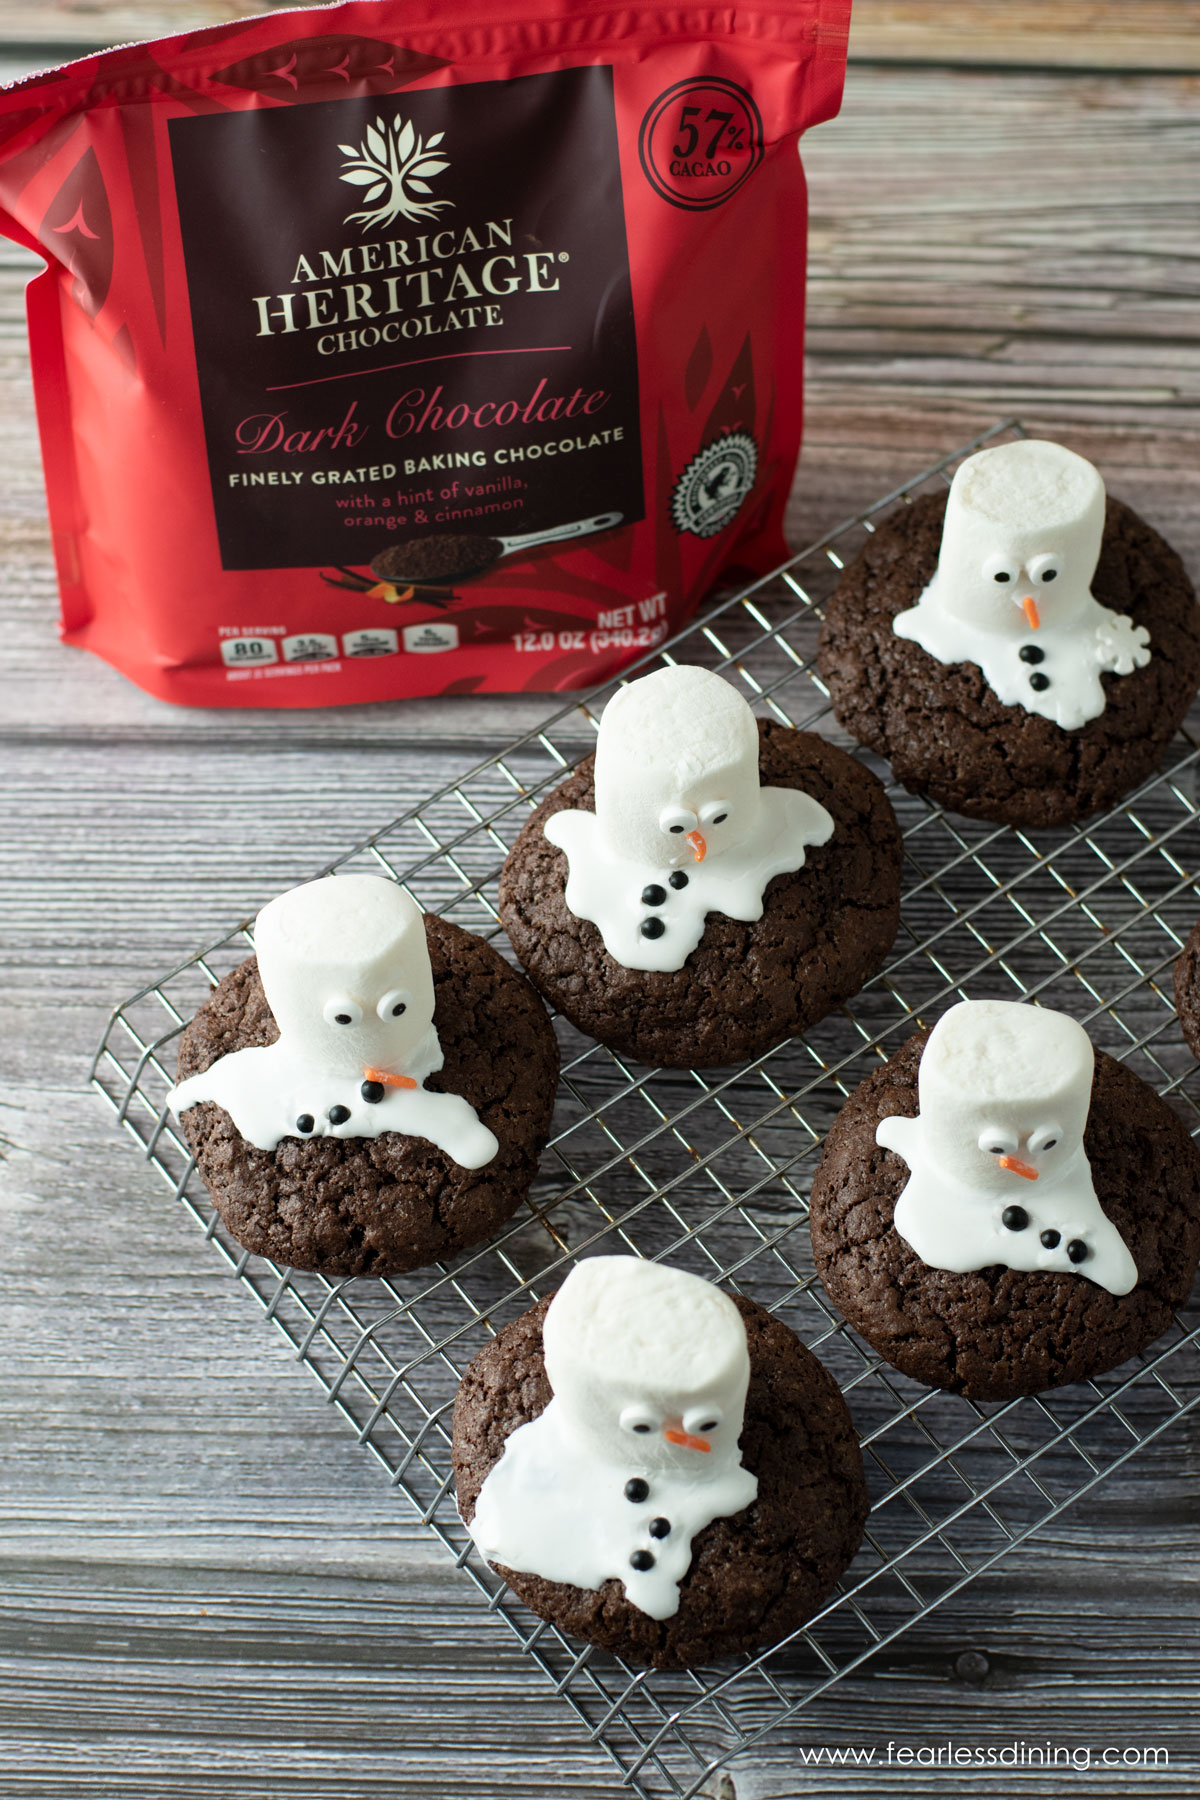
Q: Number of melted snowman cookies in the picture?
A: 5